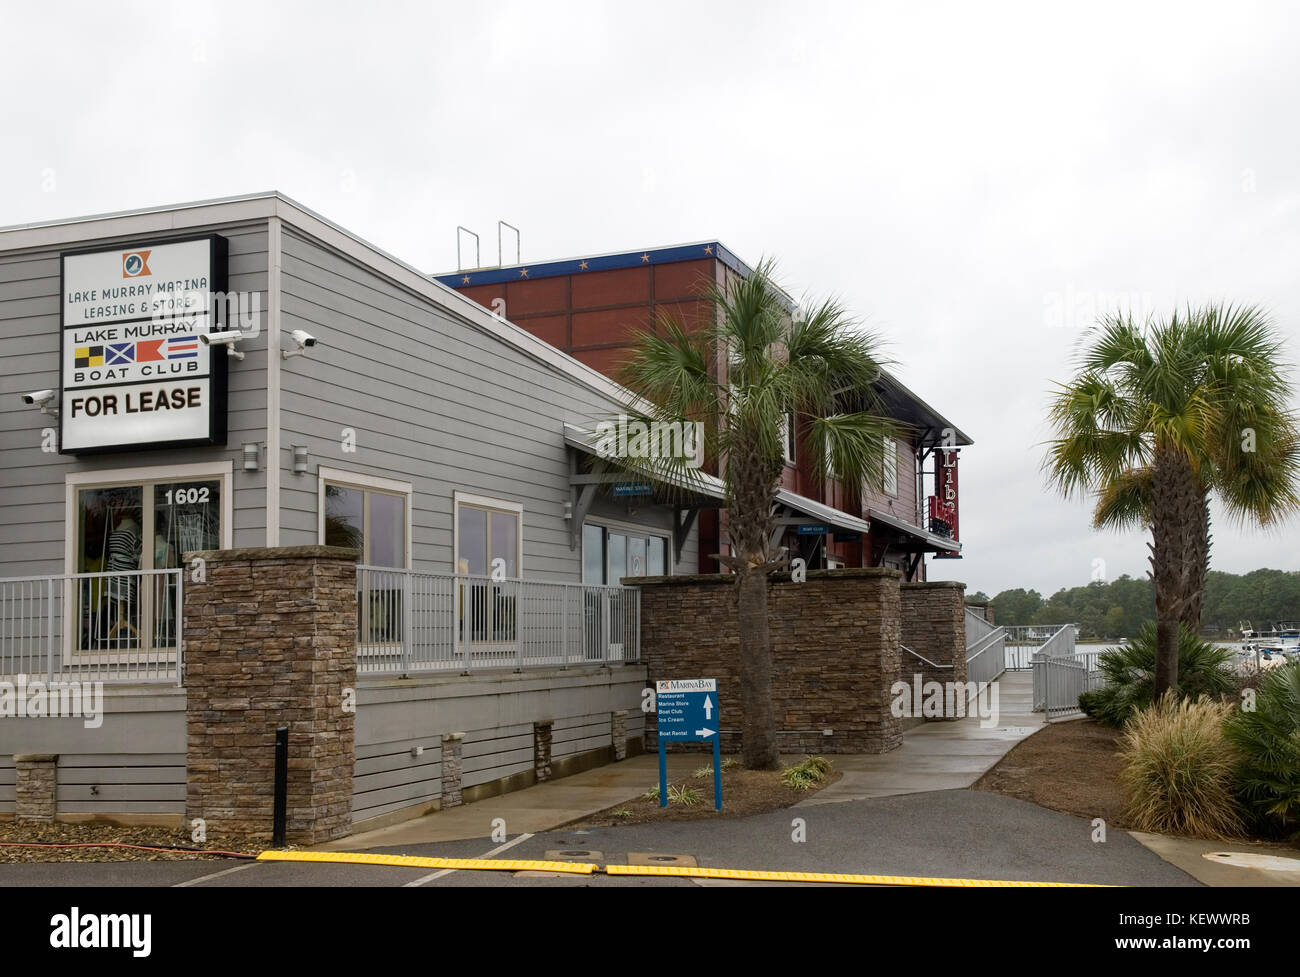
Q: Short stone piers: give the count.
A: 4